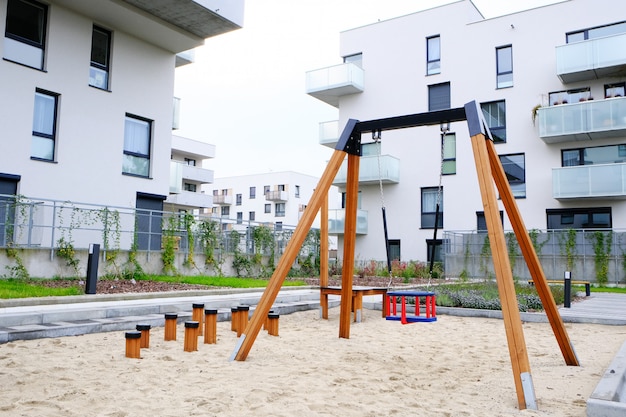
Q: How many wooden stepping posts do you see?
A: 10